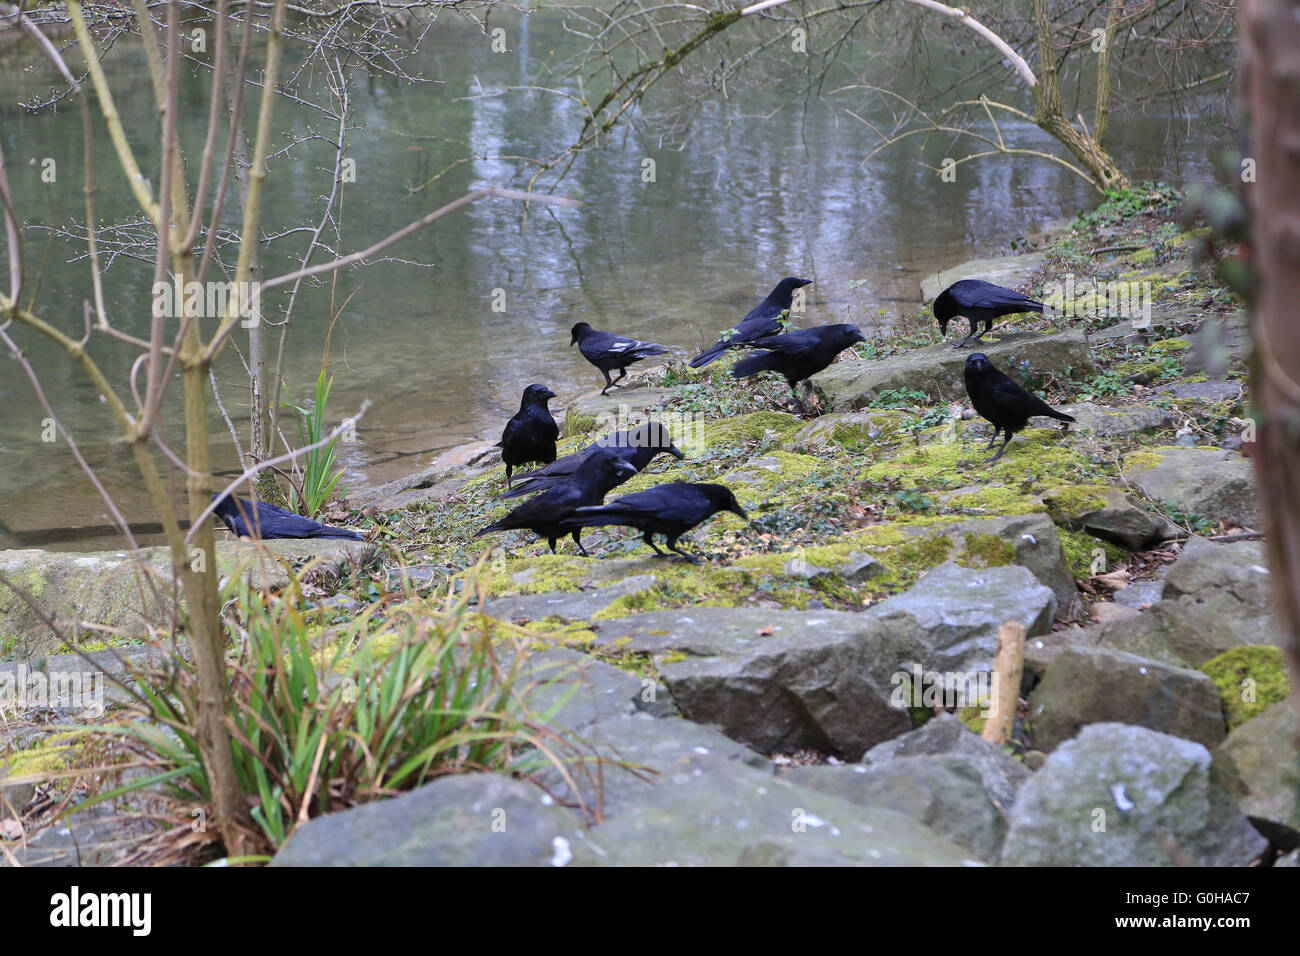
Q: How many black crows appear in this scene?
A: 10